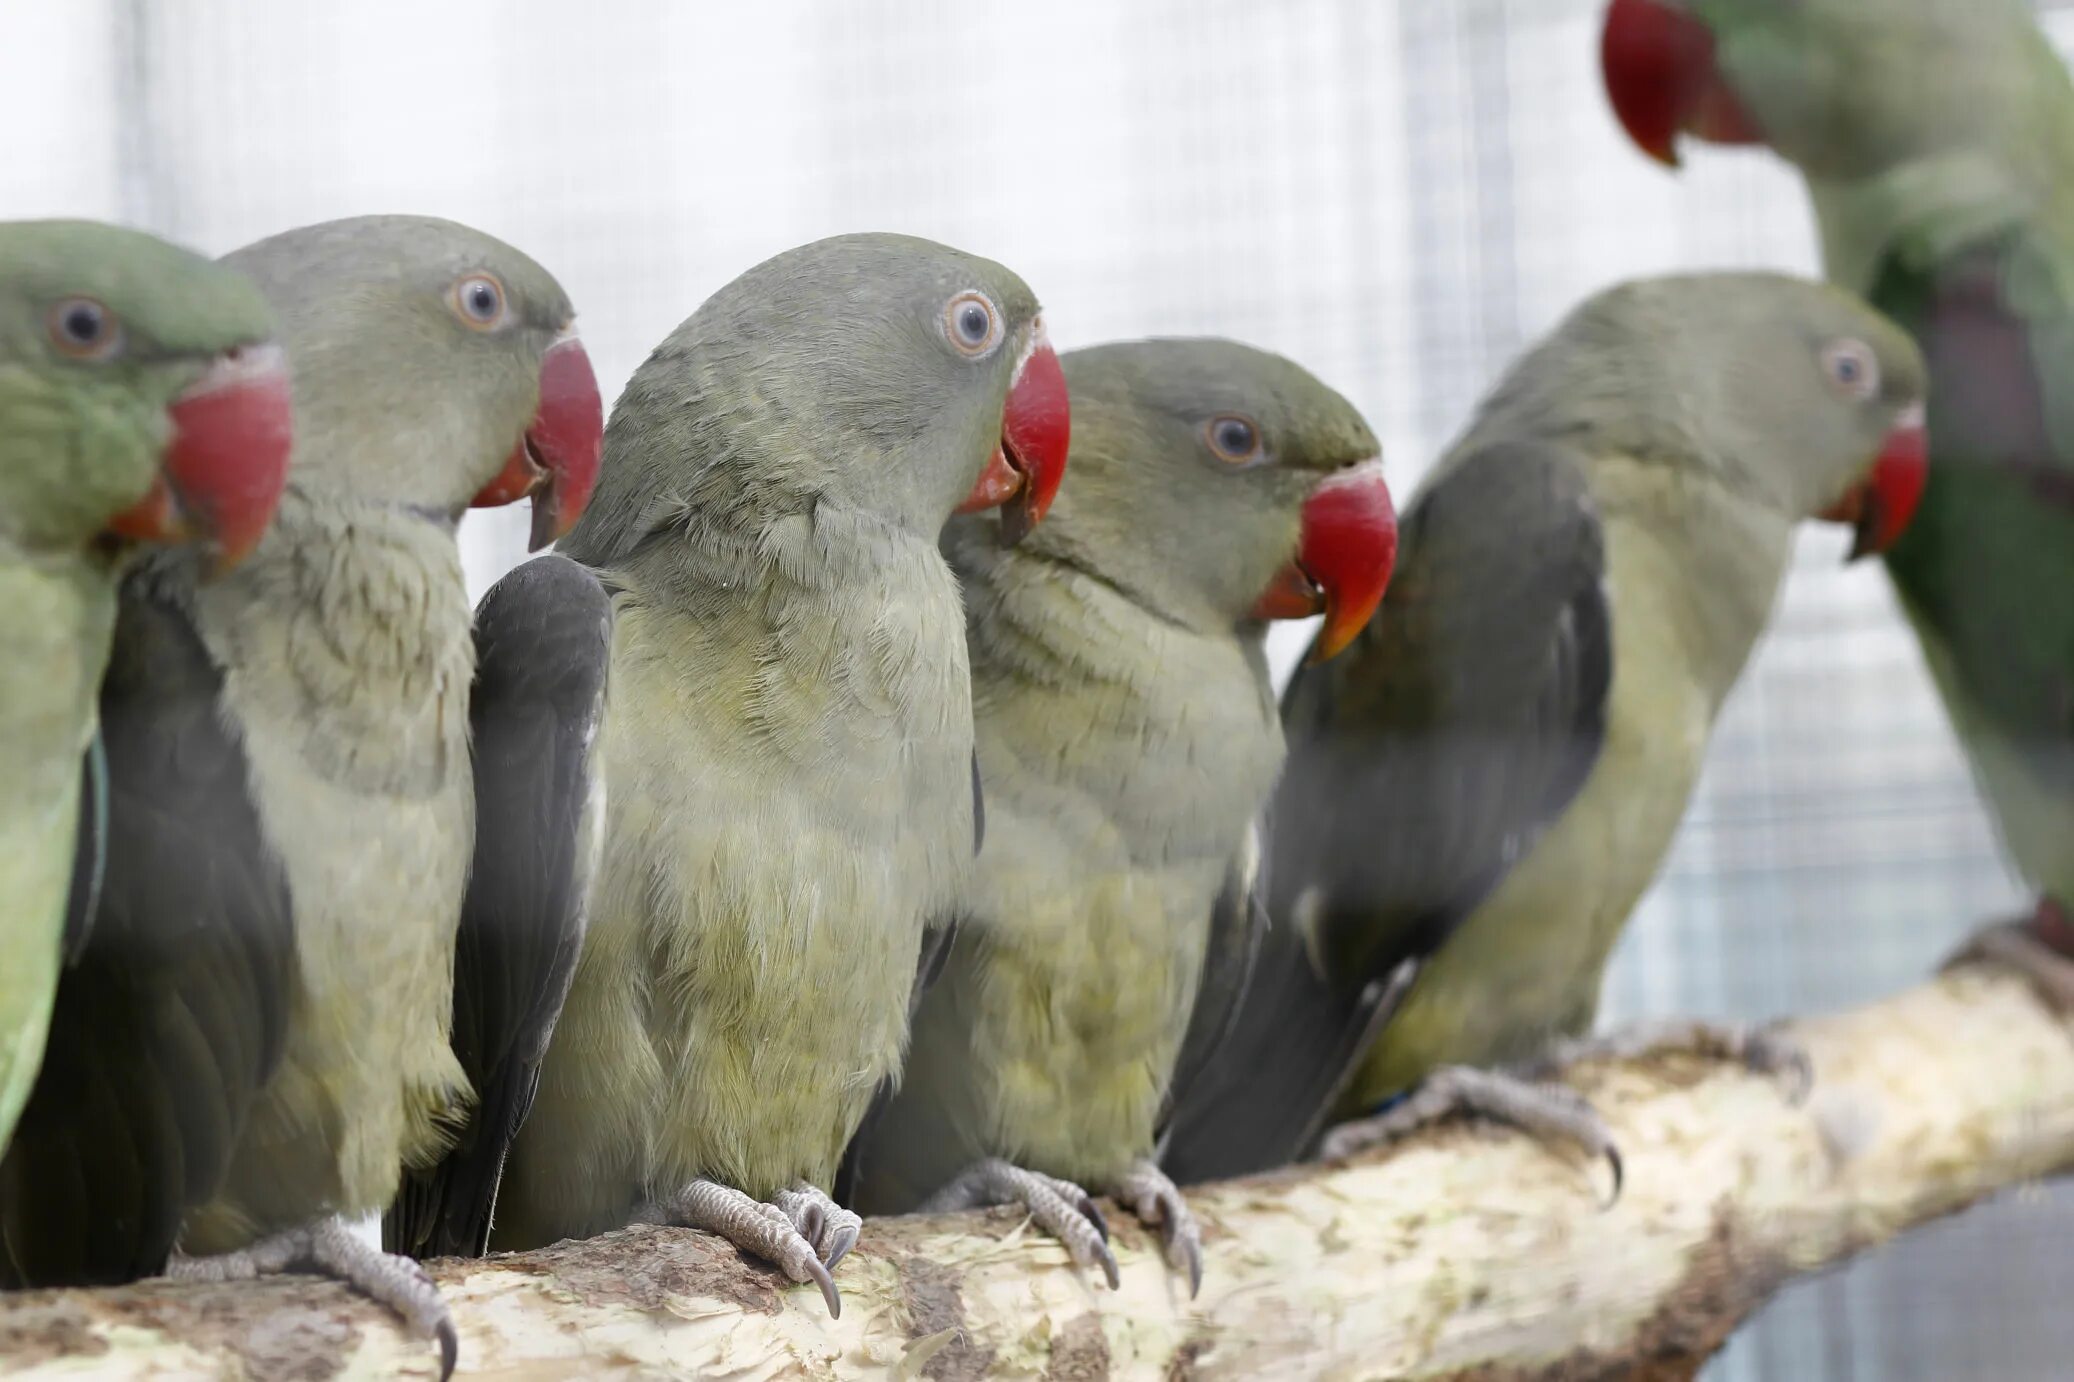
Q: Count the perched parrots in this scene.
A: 6